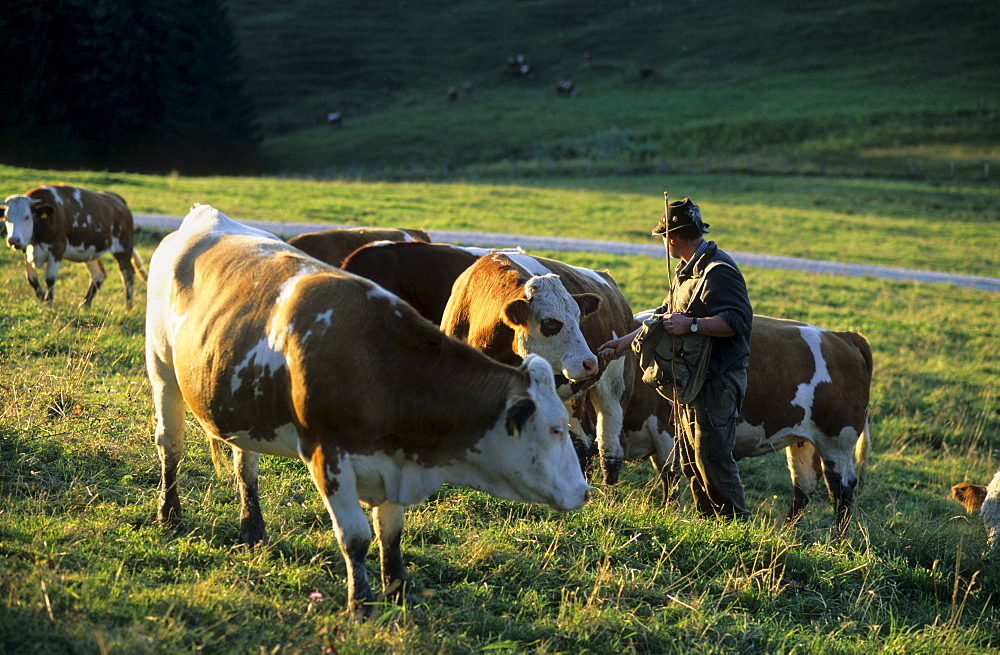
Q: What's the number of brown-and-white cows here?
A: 7